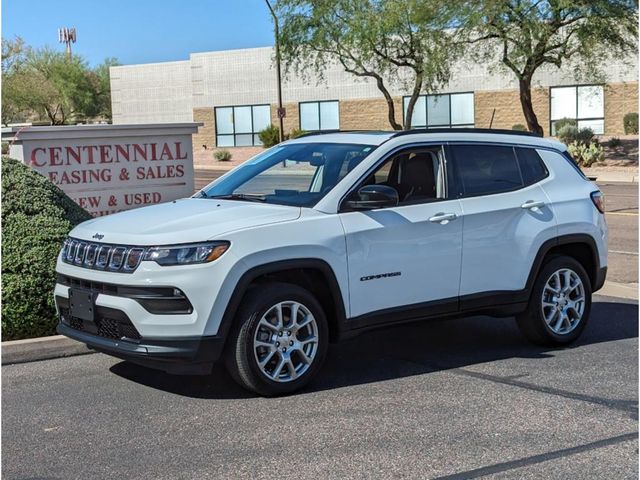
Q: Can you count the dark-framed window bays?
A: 4